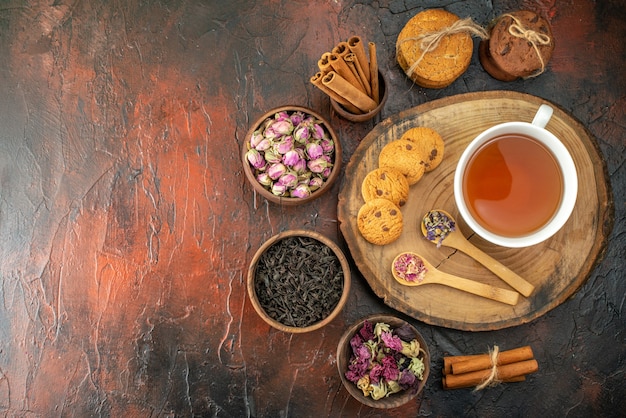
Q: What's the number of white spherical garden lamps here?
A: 0